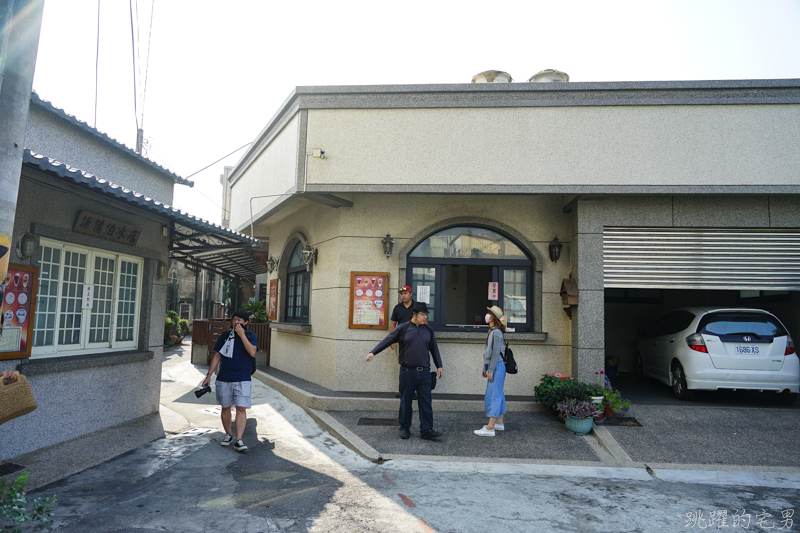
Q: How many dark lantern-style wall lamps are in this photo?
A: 4